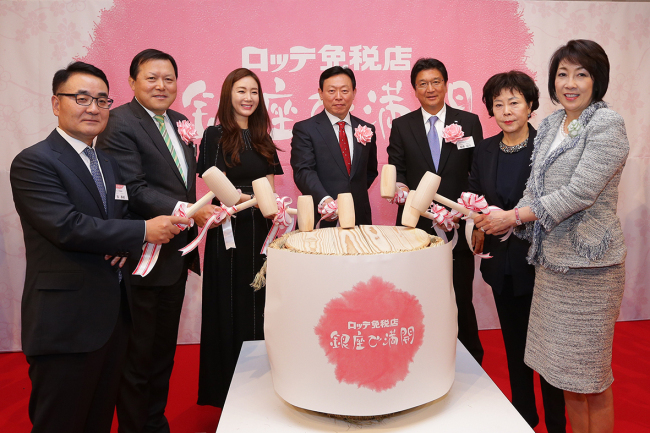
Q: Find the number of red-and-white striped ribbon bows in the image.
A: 7